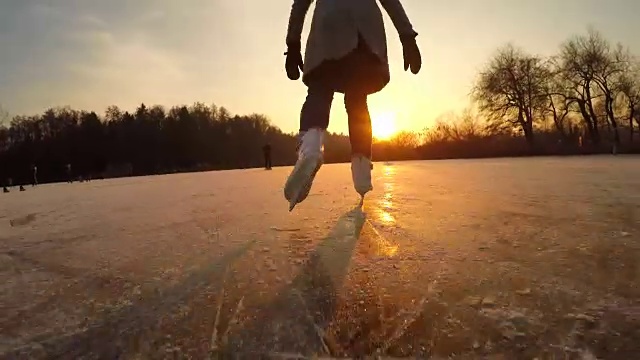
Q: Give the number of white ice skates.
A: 2